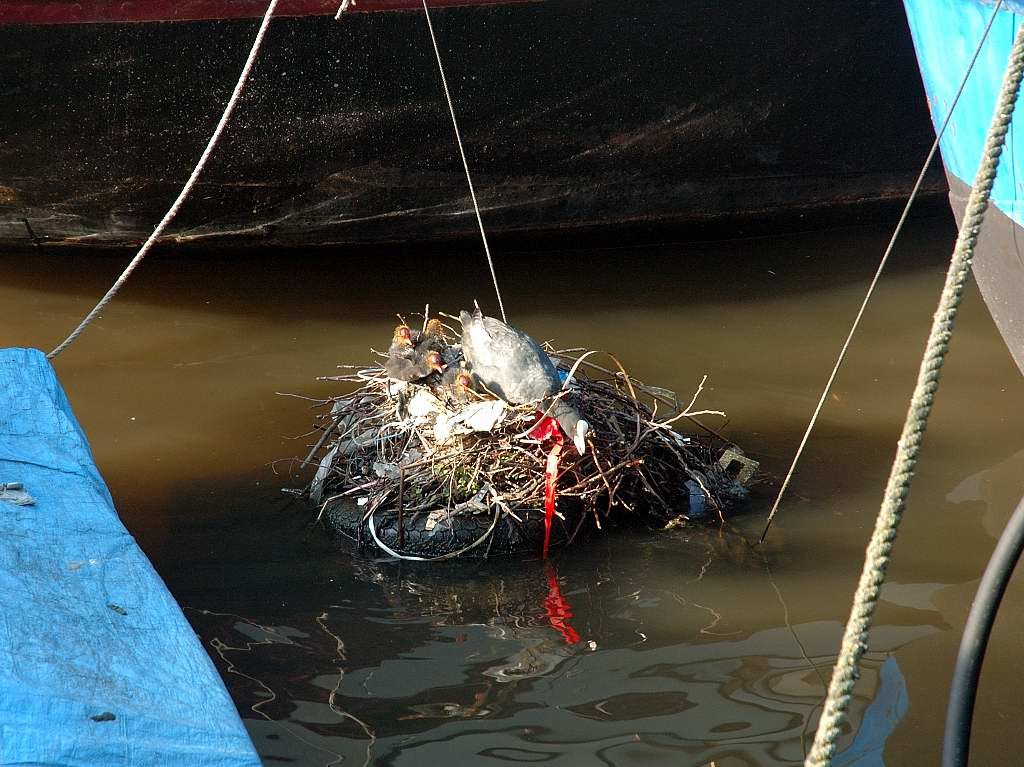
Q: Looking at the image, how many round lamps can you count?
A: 0